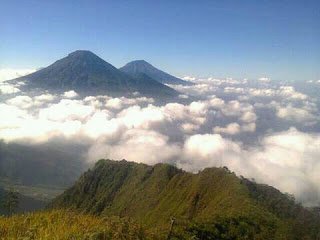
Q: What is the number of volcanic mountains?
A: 2